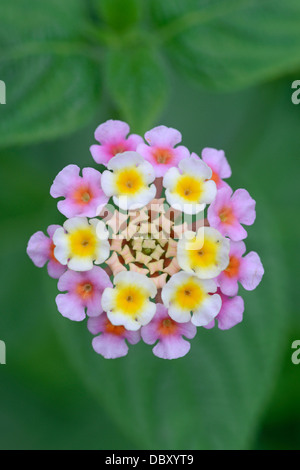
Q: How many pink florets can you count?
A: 11